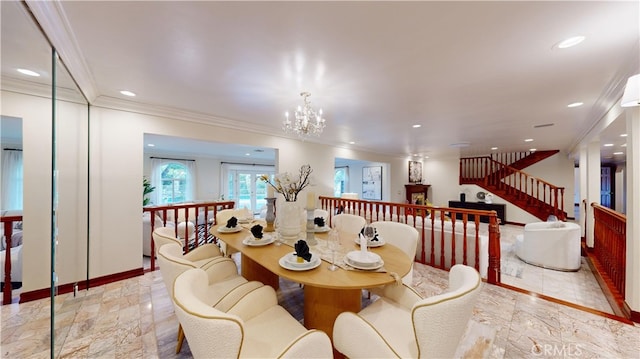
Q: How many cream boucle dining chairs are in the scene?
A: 8